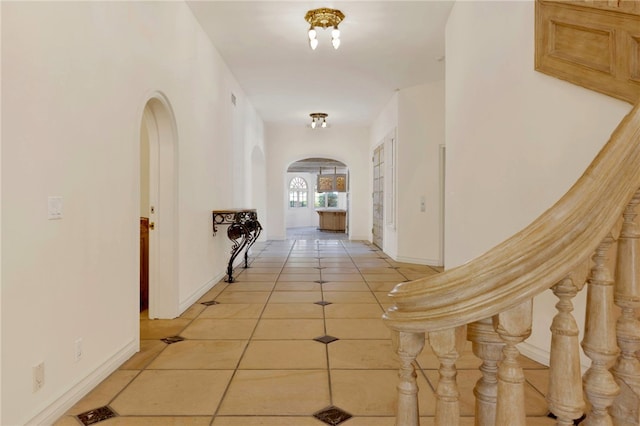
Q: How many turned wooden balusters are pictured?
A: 7